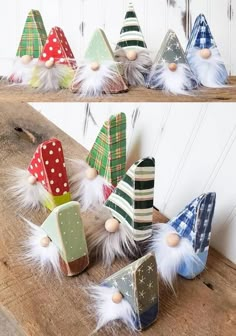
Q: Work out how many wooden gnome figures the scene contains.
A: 12